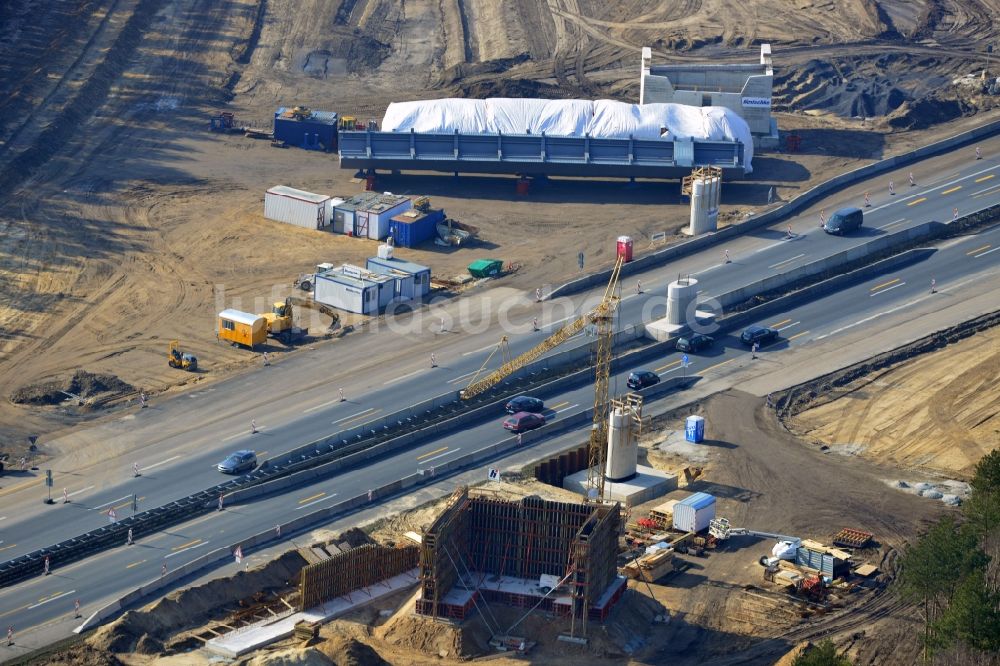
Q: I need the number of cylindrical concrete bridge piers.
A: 3